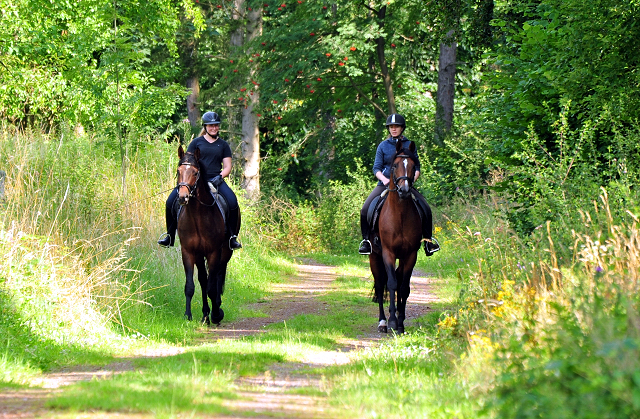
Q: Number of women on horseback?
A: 2